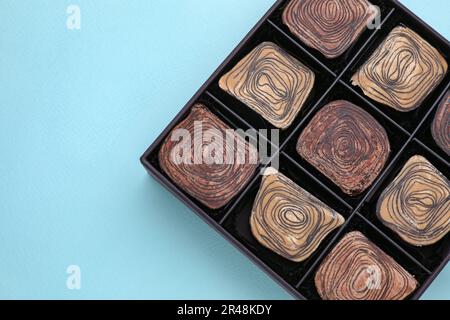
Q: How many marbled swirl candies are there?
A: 9